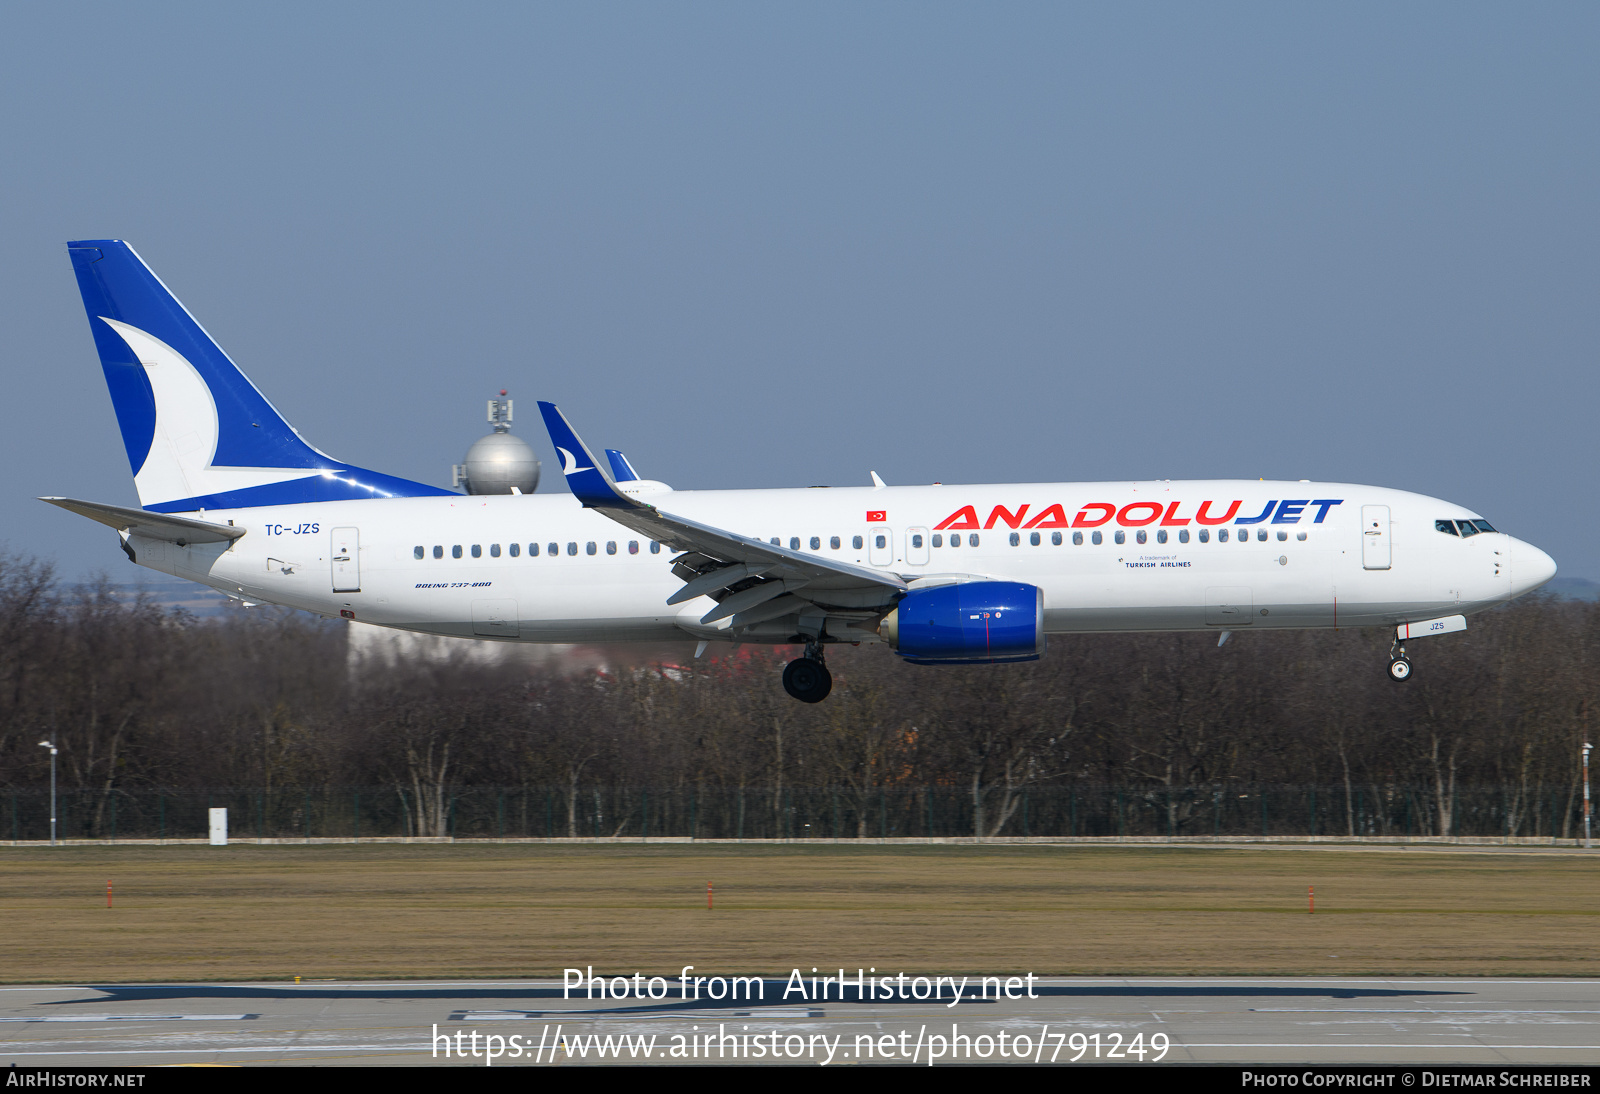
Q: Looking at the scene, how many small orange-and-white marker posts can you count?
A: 3